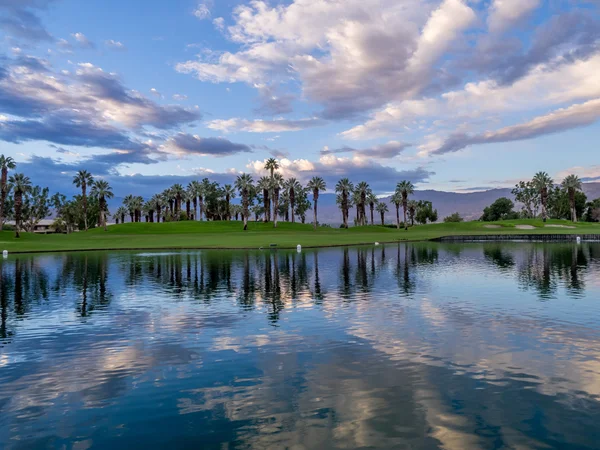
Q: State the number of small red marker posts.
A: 0